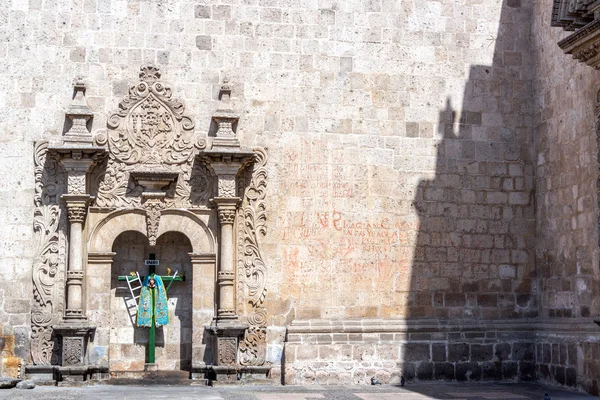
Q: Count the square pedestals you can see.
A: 2